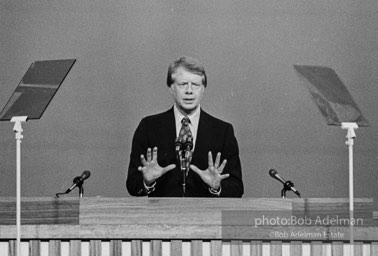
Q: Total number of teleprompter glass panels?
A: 2